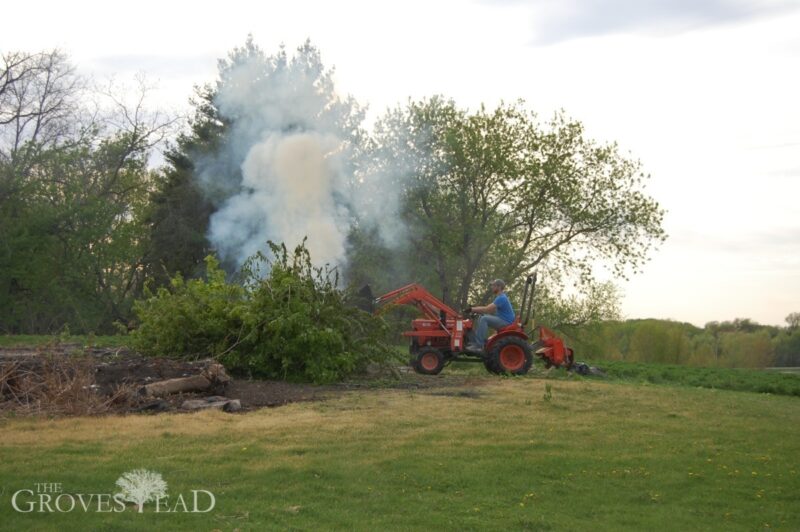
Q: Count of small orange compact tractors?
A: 1